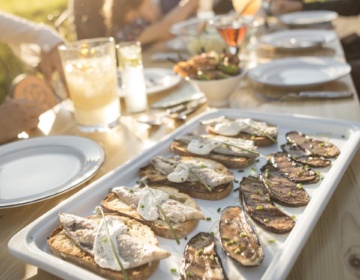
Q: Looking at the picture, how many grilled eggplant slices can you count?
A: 7